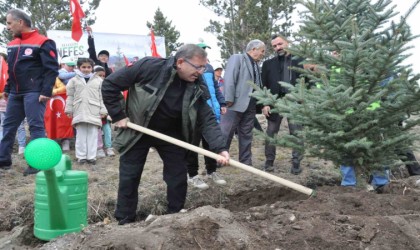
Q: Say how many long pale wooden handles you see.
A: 1